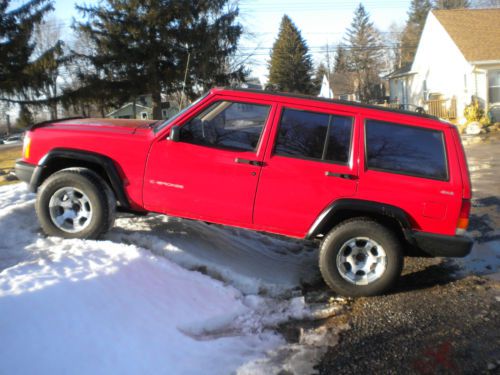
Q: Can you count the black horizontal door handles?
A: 2